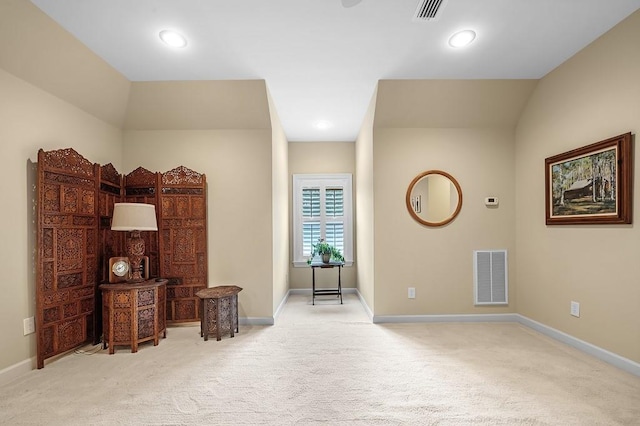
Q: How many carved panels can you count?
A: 4